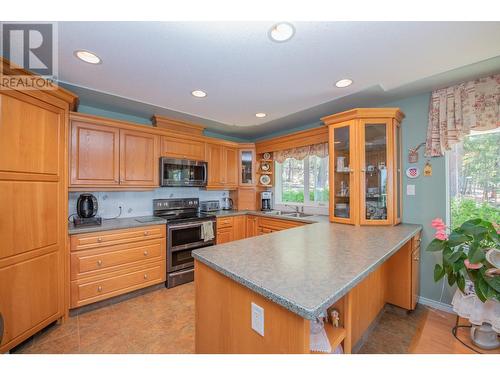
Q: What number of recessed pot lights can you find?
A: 5